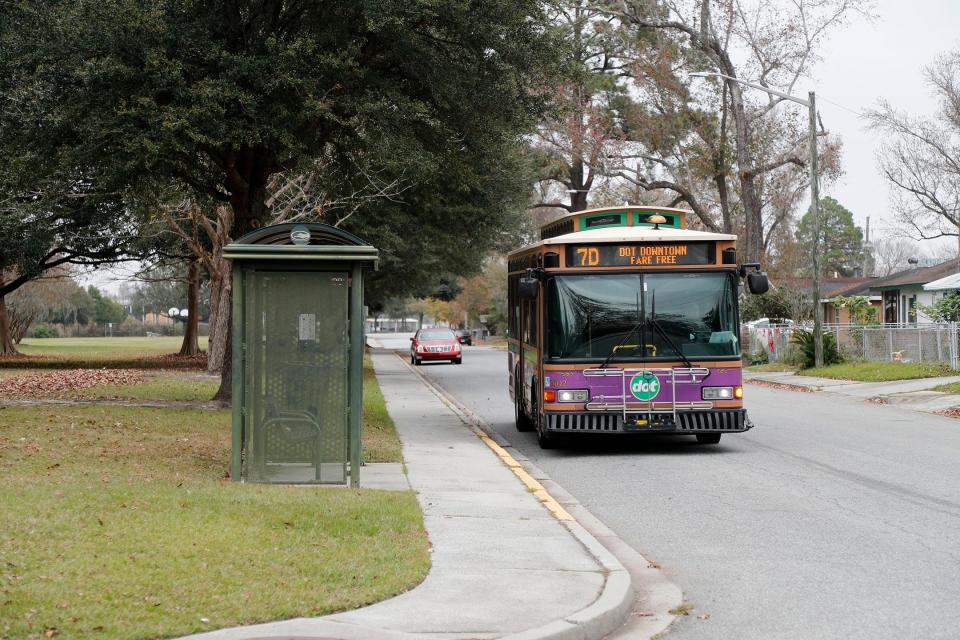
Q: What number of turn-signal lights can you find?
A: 2